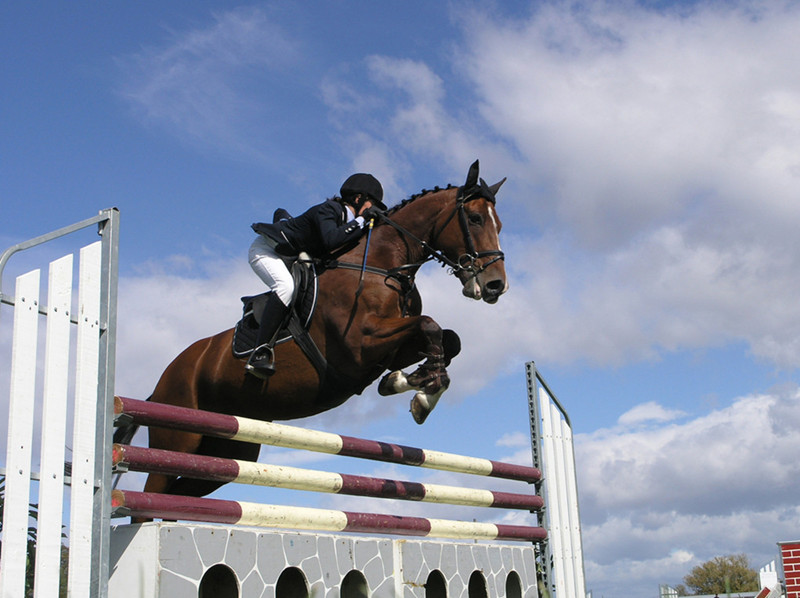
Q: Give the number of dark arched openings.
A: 6